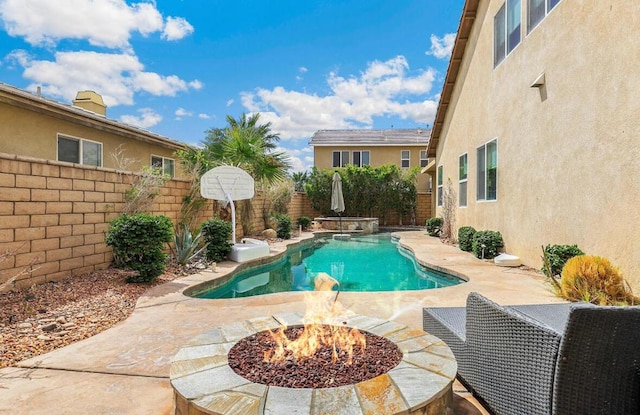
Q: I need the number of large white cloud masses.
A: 3